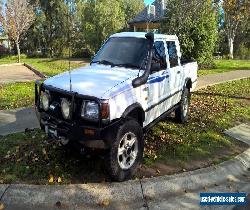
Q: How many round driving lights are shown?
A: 2